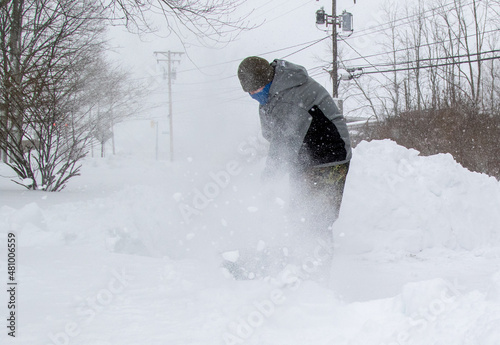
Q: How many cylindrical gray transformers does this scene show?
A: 2